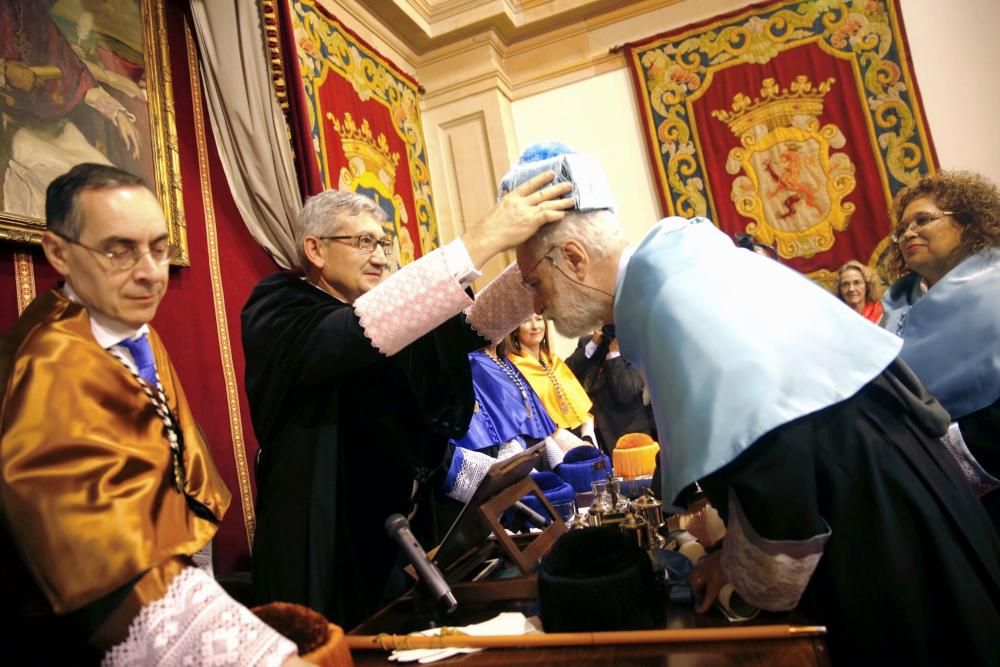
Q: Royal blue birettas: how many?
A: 2